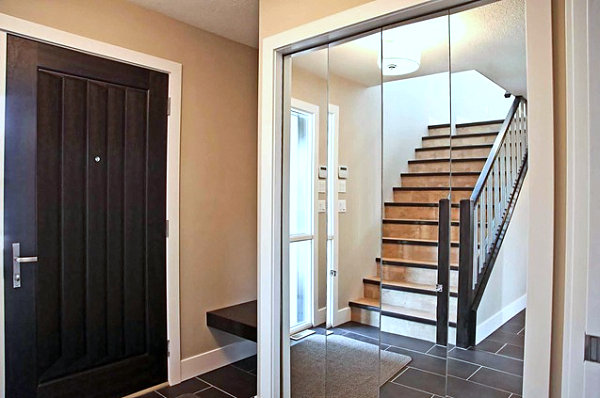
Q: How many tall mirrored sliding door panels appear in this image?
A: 4